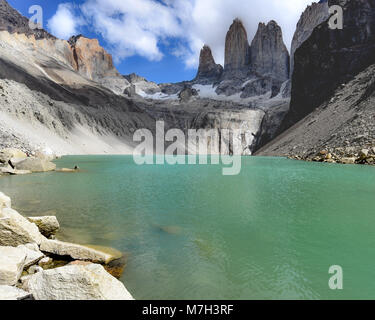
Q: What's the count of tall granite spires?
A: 3